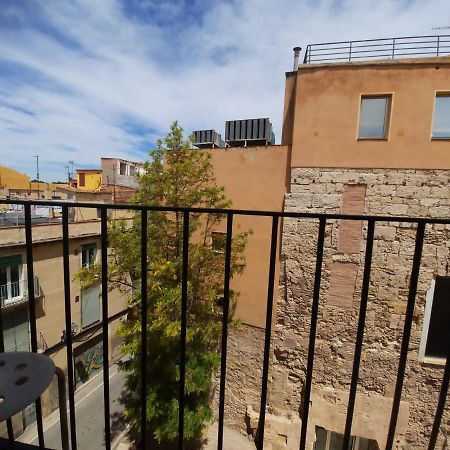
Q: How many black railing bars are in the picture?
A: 12